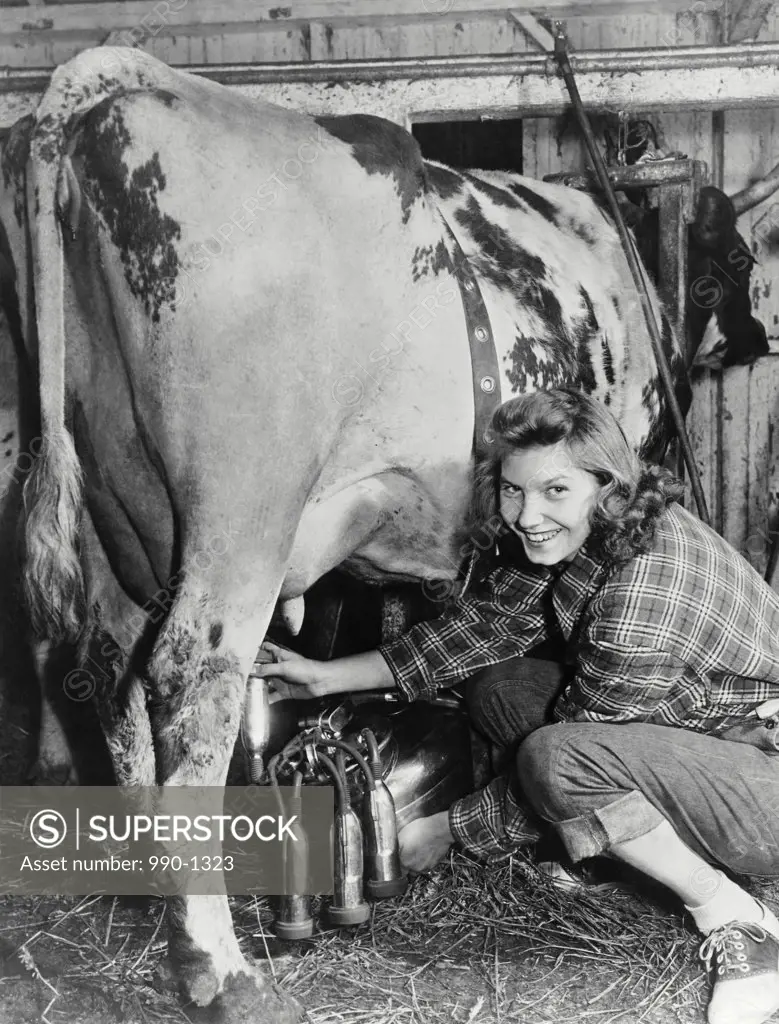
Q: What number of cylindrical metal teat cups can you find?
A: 4